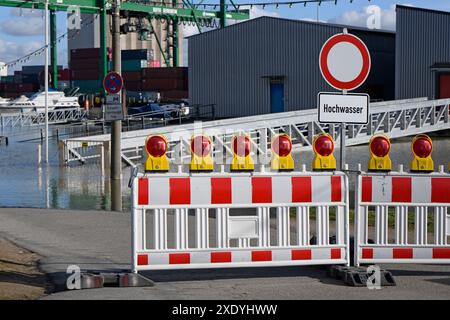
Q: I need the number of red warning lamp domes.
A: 7